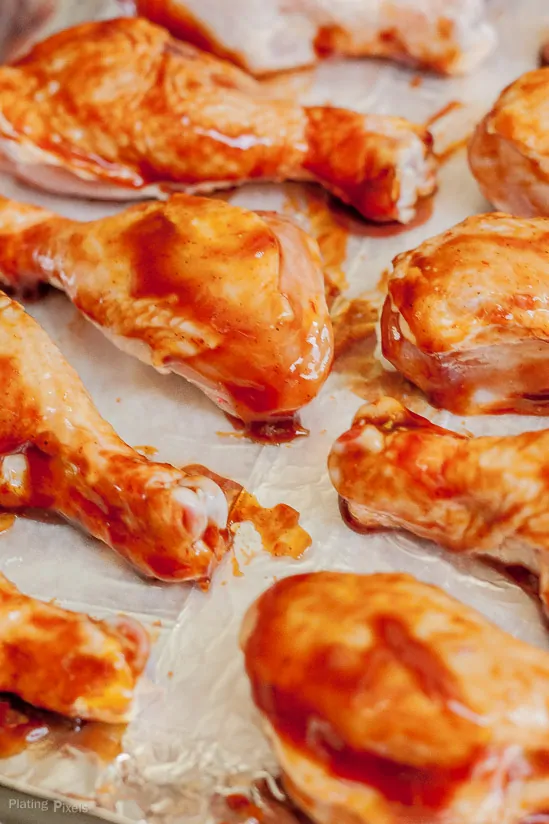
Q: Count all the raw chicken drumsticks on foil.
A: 9